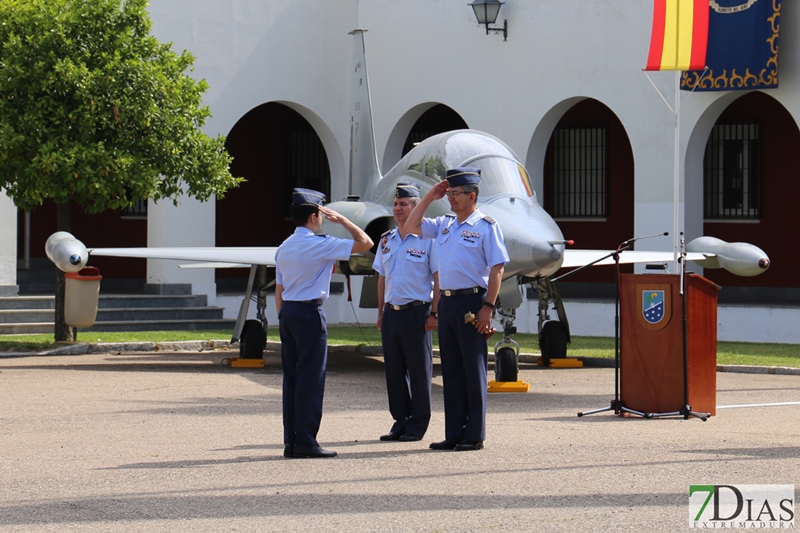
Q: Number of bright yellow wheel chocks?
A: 3